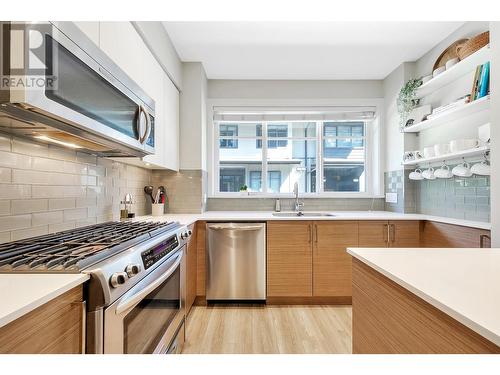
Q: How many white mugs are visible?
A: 5